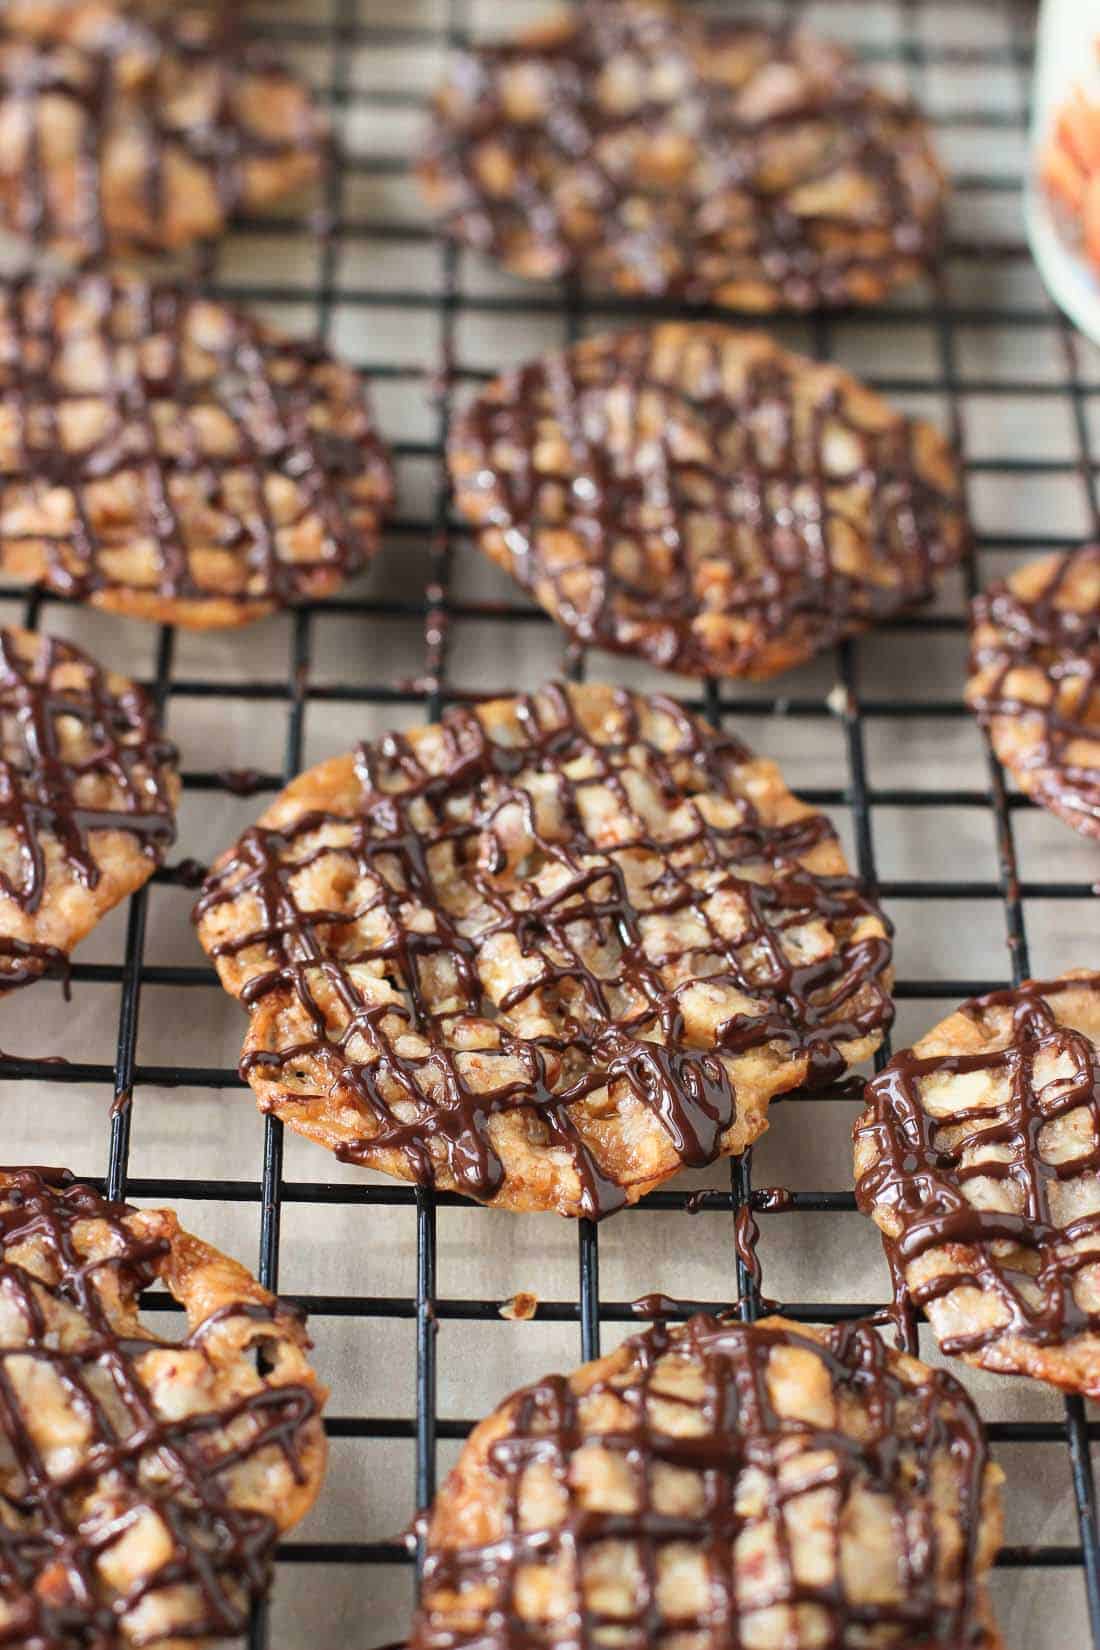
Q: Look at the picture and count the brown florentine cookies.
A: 10